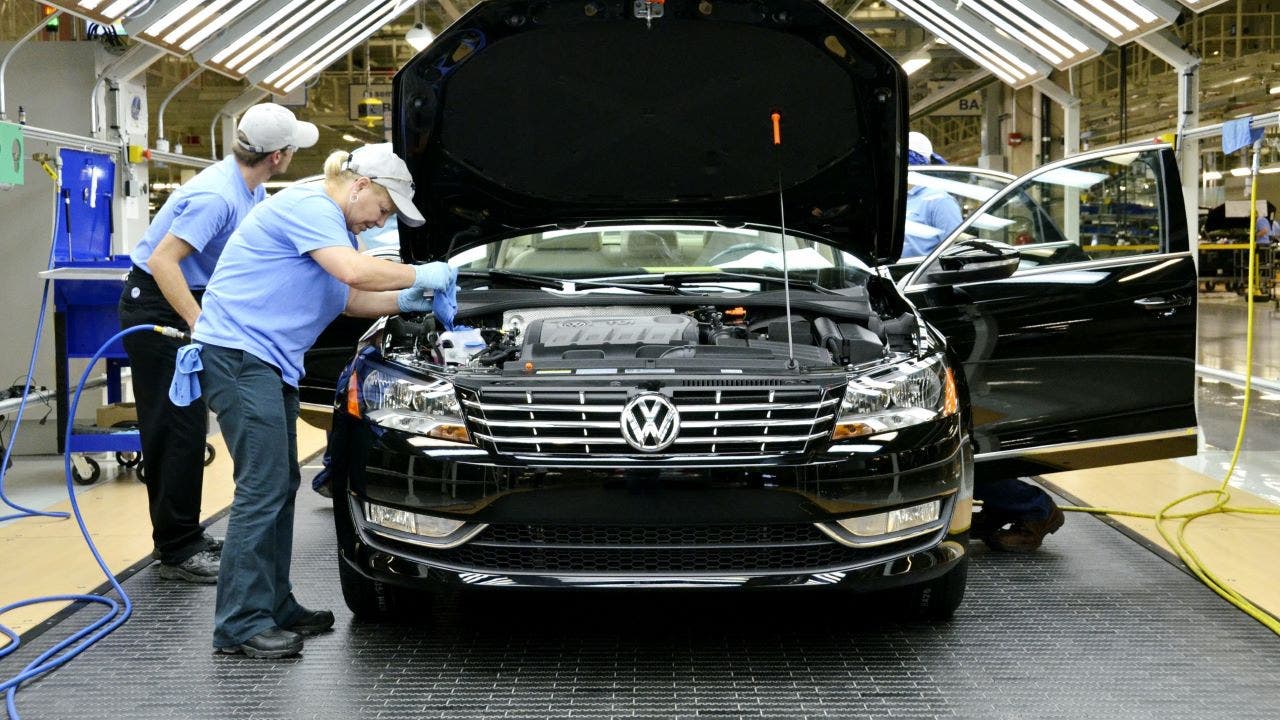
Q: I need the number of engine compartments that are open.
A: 1